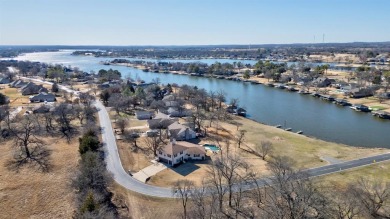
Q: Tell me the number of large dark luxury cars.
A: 0